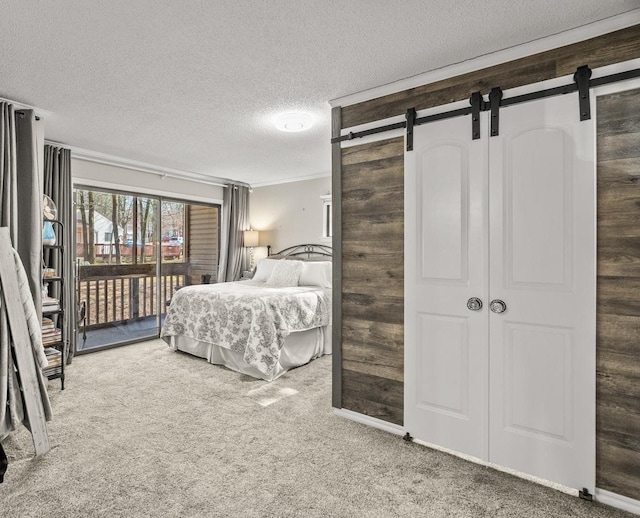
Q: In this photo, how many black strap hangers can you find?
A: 4